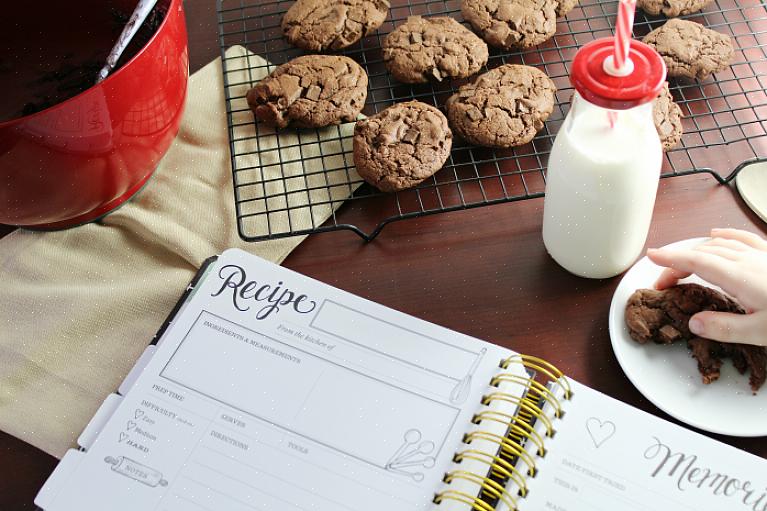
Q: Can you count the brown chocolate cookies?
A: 11